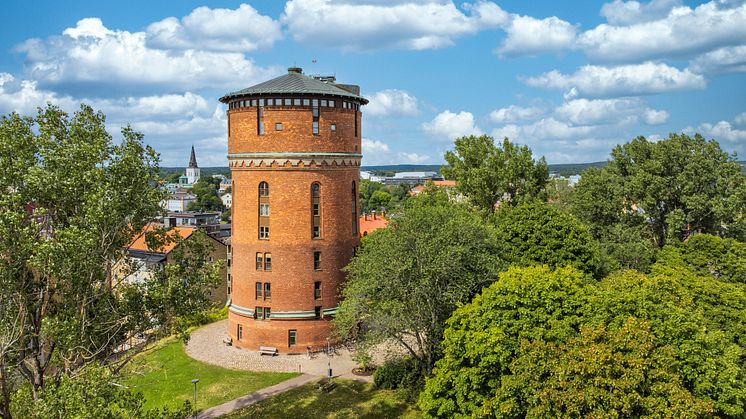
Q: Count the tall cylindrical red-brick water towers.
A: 1